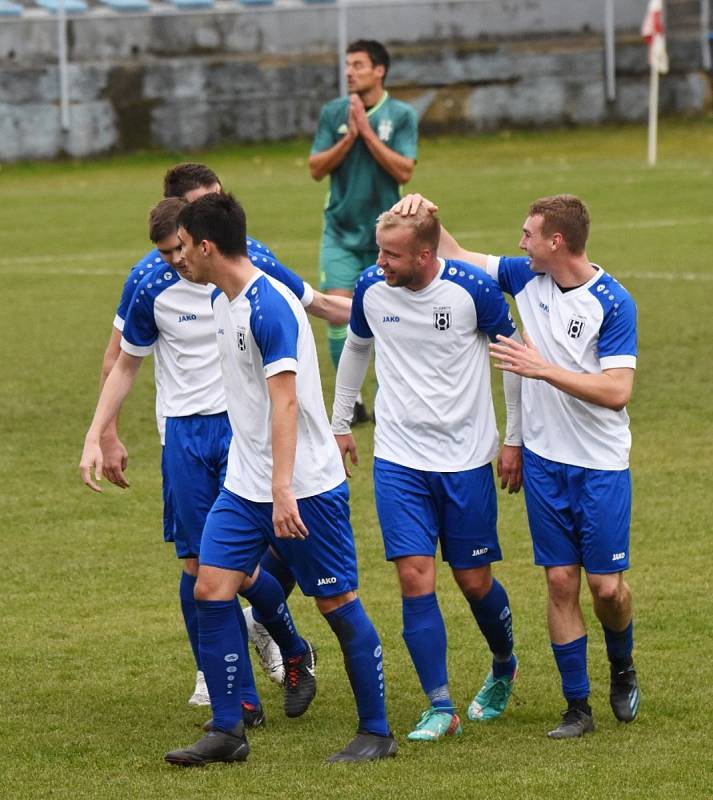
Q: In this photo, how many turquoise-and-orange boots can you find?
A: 2